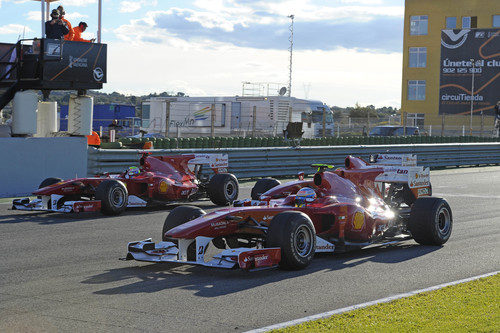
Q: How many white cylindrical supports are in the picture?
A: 3